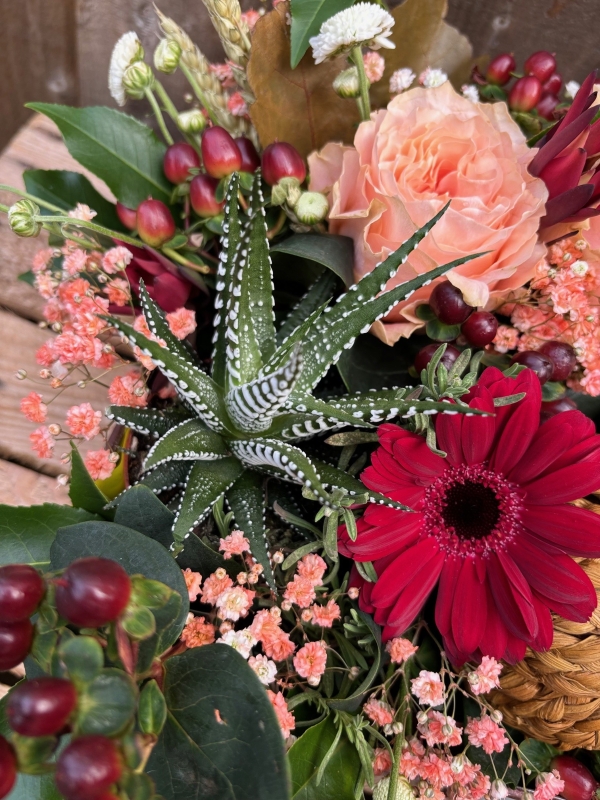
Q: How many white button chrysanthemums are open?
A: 2